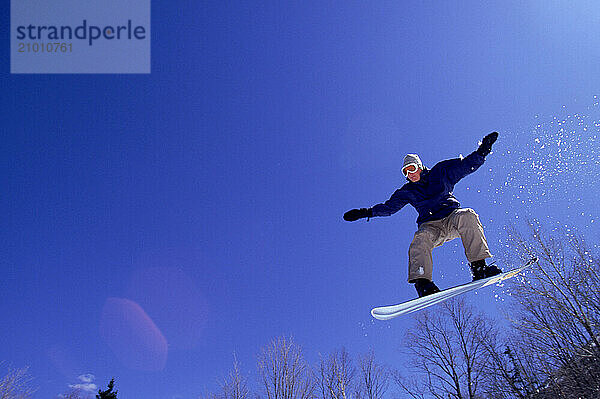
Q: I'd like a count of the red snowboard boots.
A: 0